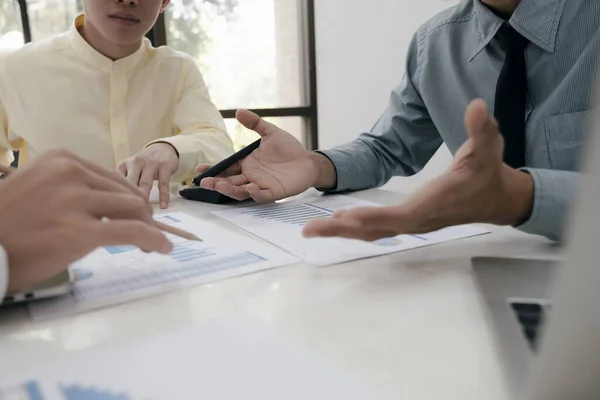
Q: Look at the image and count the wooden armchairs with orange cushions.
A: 0